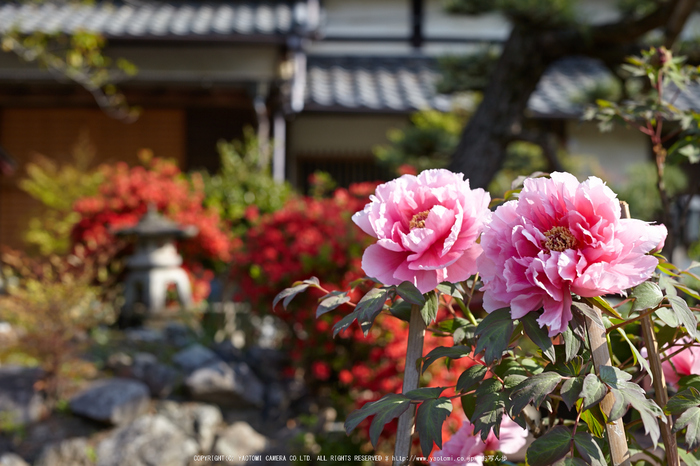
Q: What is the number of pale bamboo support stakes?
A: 3